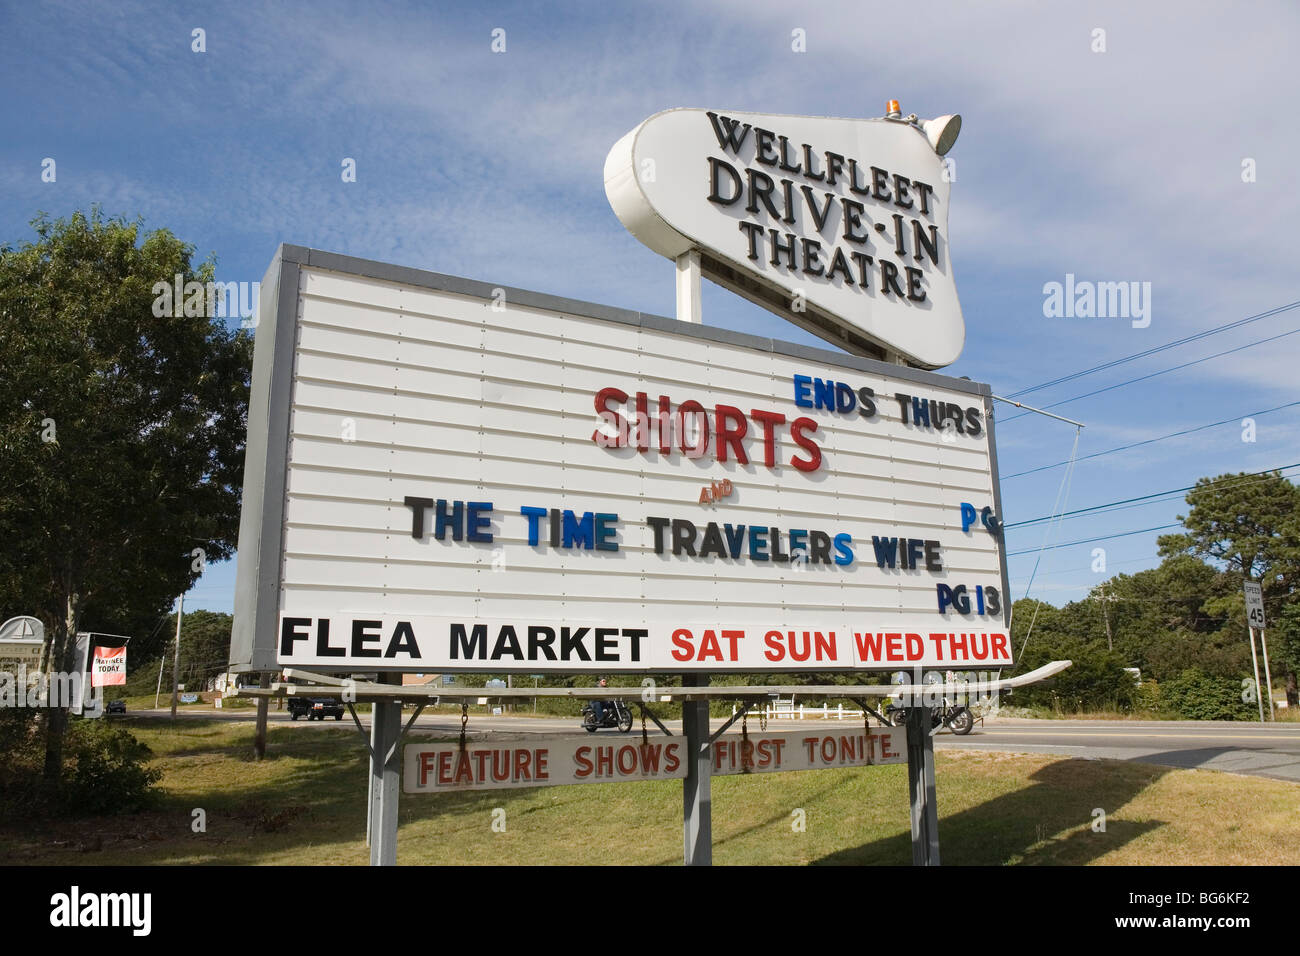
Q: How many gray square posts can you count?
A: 3